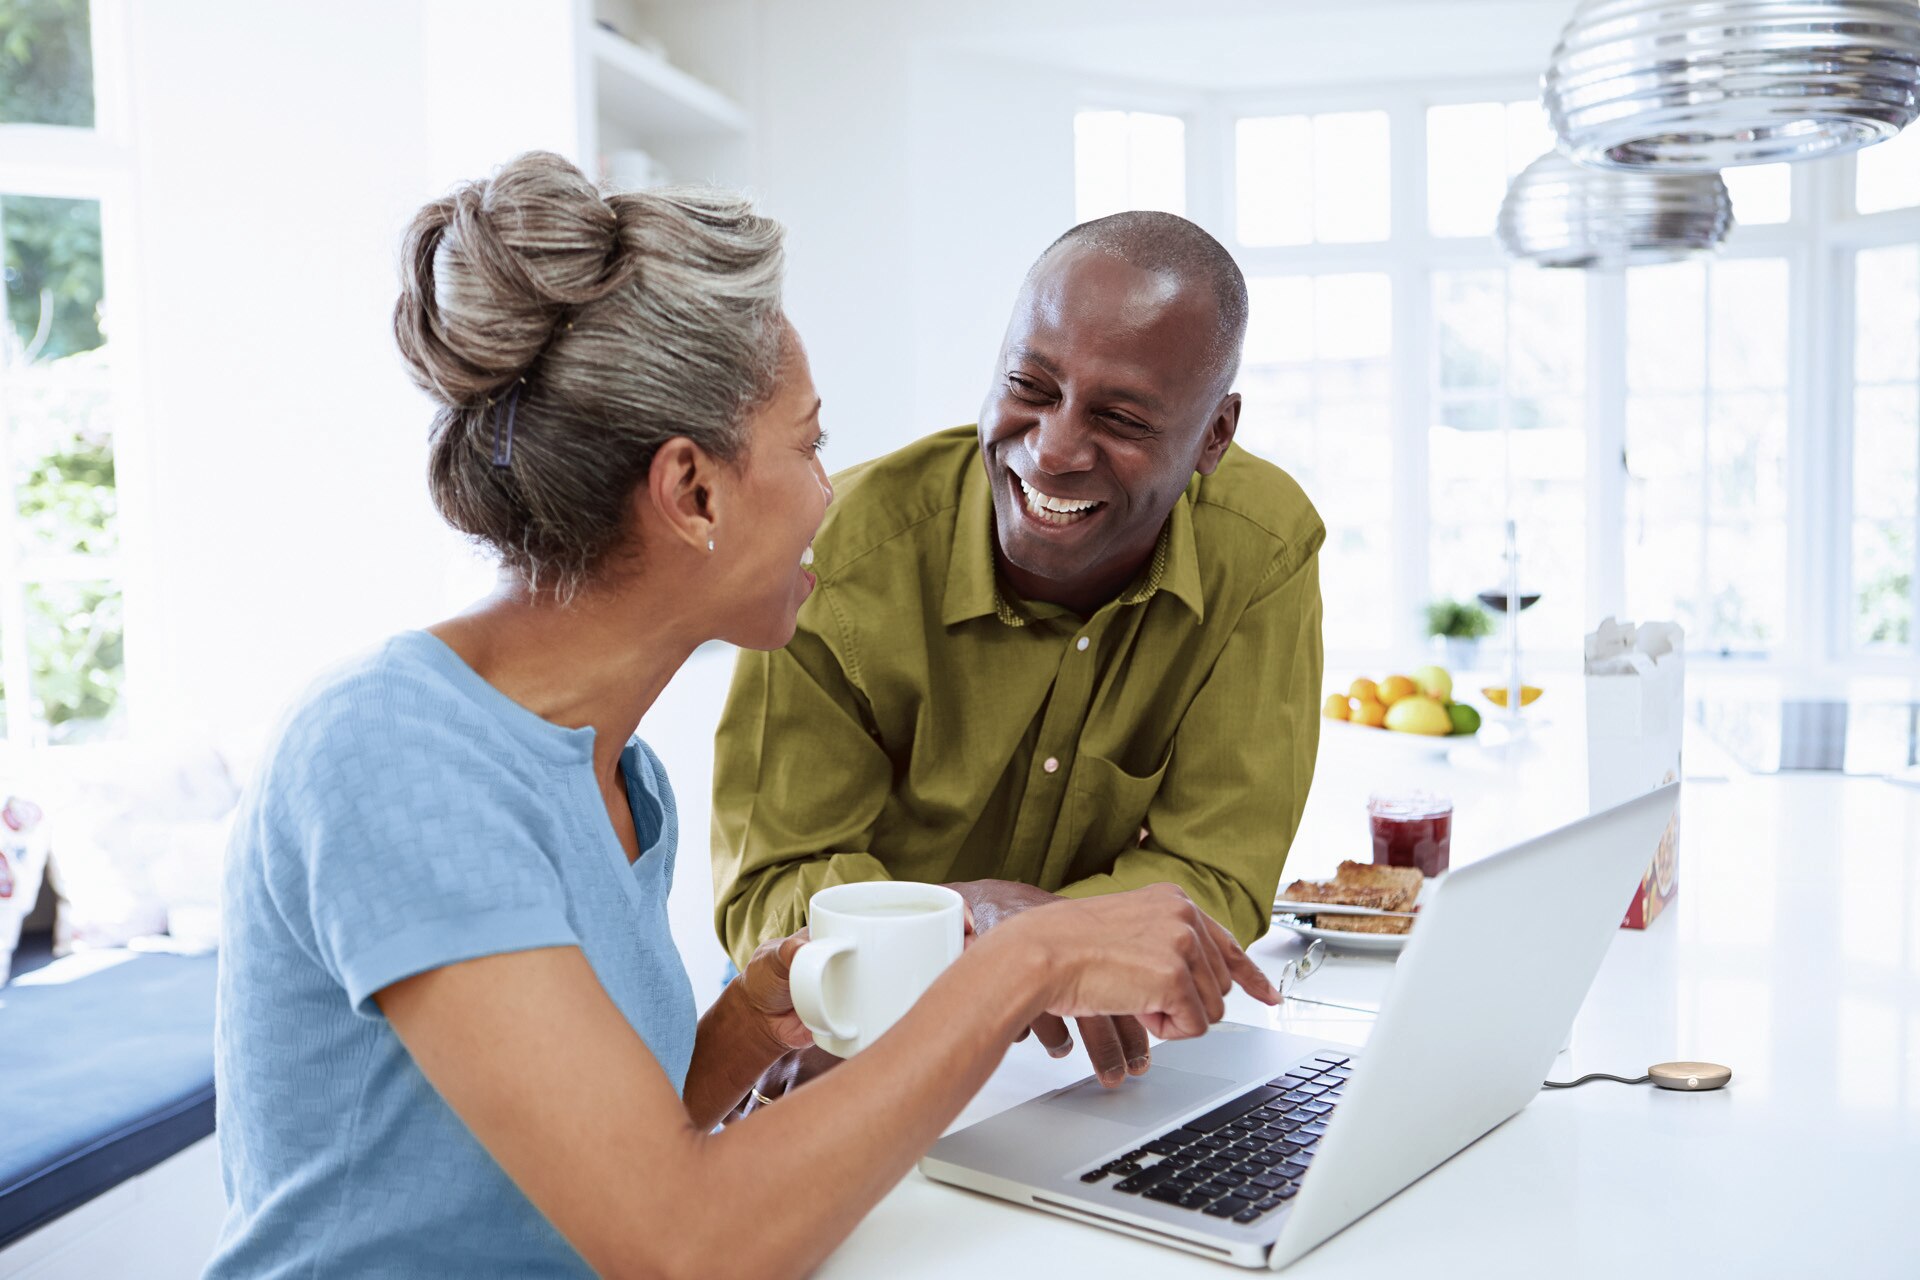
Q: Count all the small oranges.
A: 4